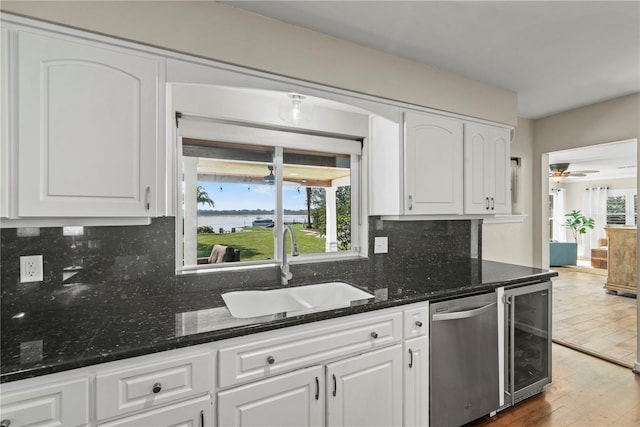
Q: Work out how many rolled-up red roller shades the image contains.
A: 0